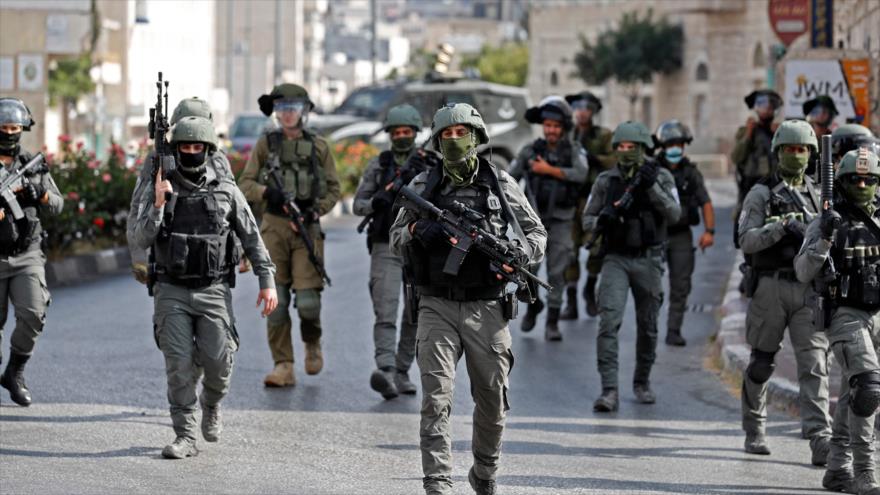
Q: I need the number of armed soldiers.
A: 15